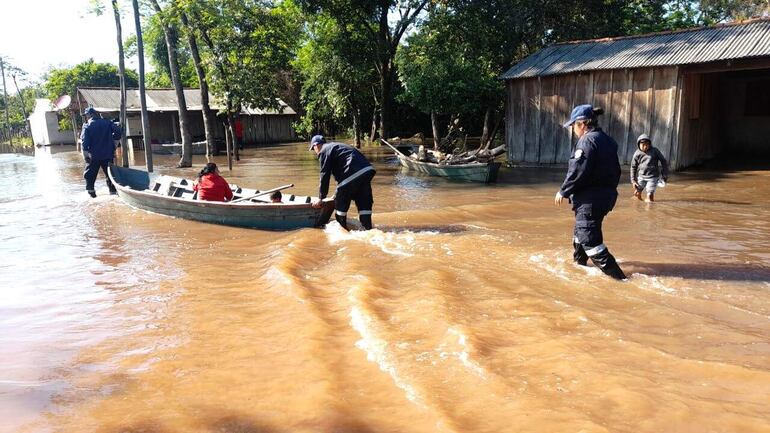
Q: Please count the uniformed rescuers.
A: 3